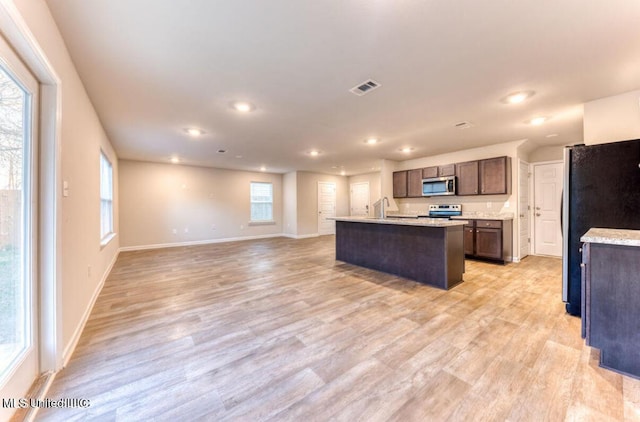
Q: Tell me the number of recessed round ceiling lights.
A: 10